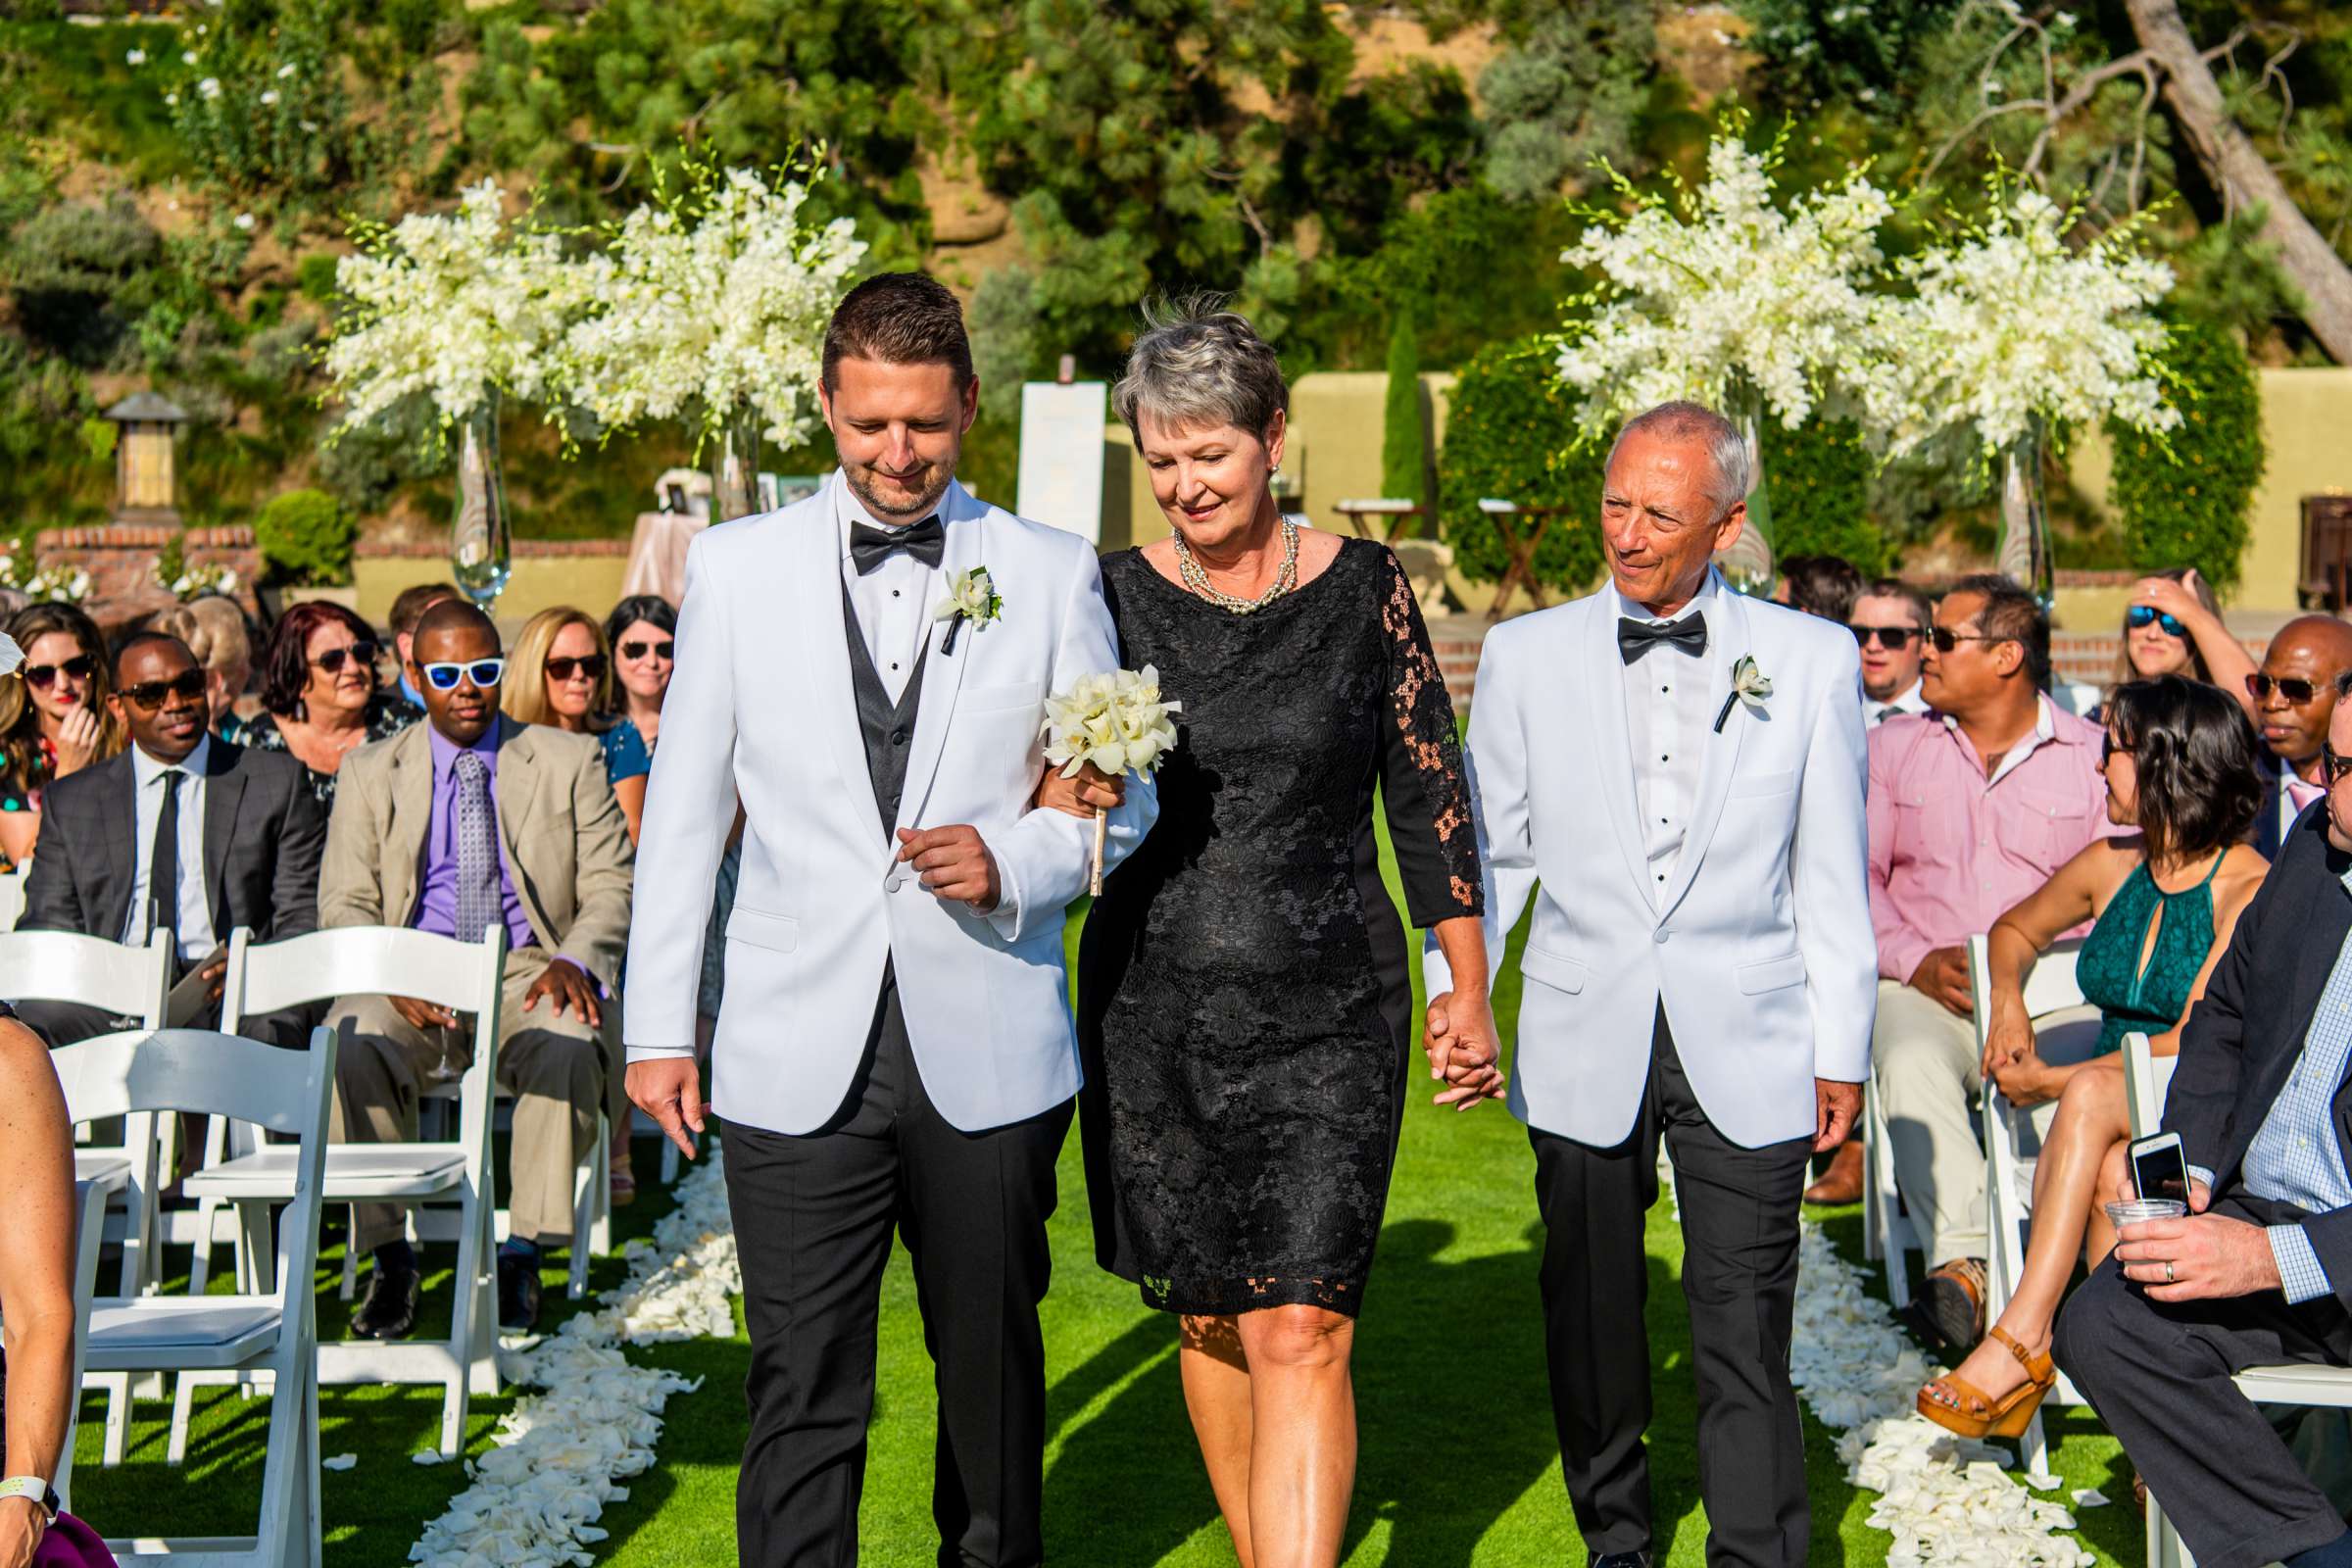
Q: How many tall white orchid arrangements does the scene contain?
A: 4